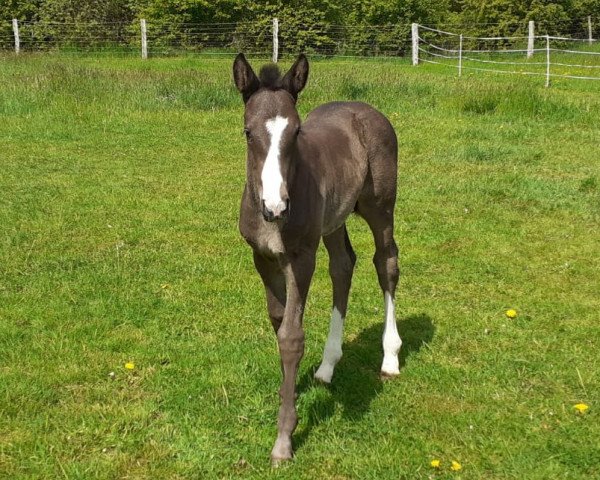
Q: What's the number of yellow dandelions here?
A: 5